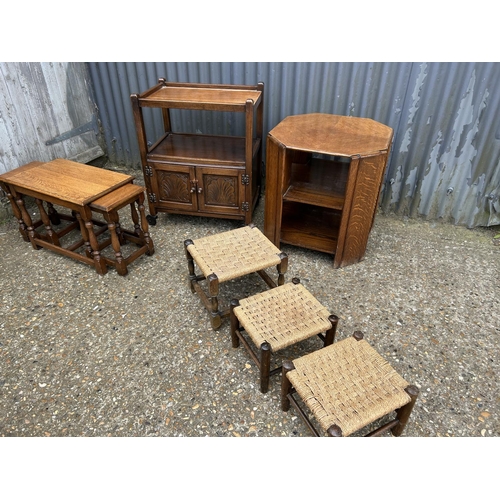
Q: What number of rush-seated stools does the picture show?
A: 3